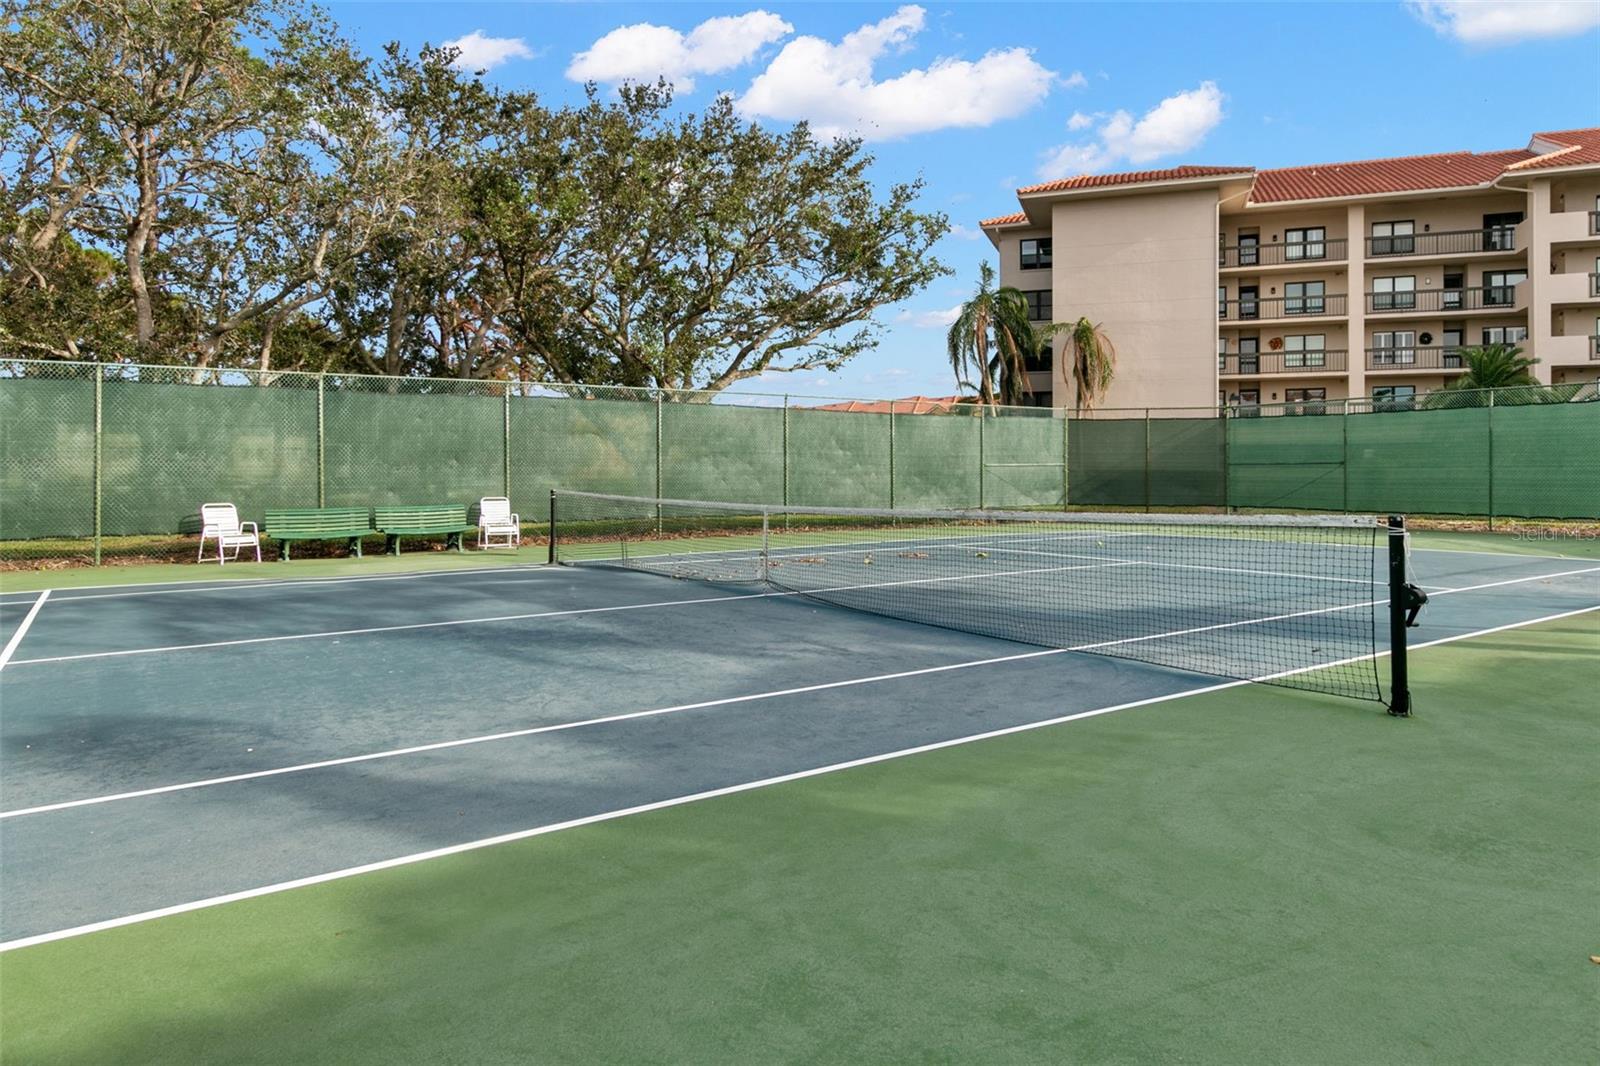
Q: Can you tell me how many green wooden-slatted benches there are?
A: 2